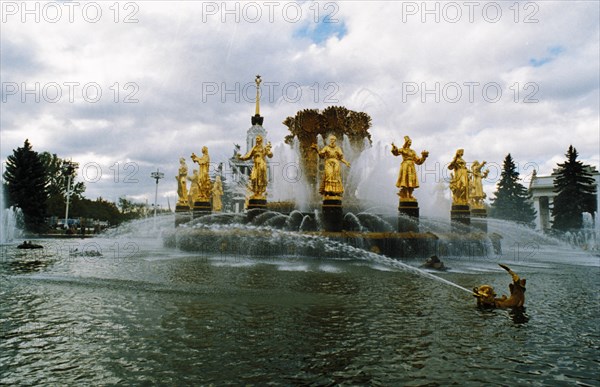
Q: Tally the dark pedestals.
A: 7